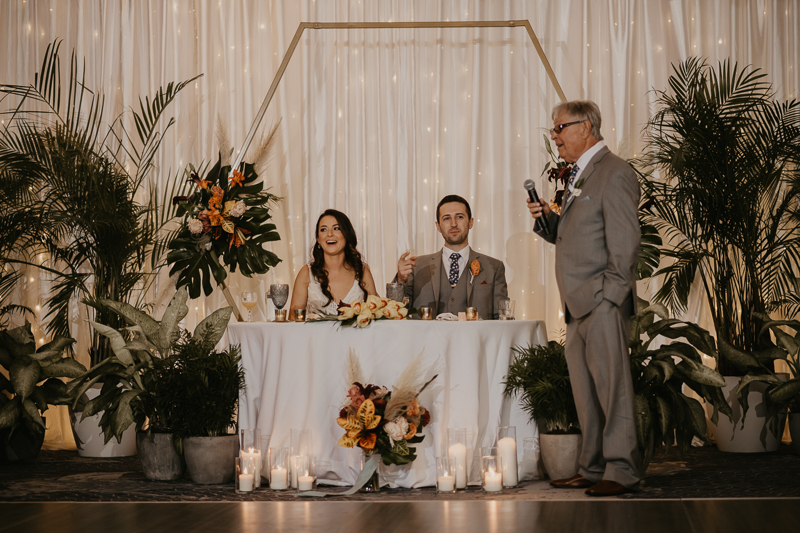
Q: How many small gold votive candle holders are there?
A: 4